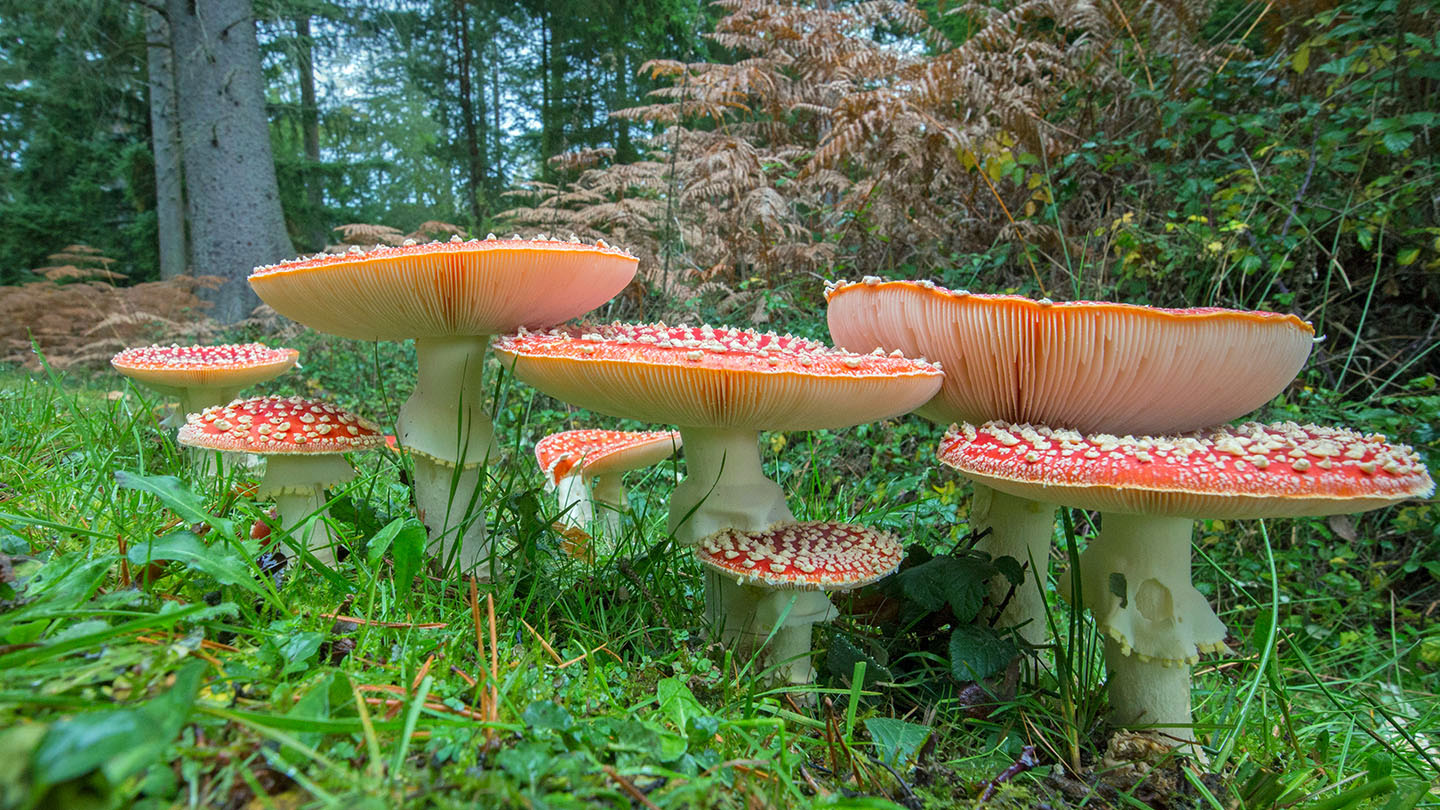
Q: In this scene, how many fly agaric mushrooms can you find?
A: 8